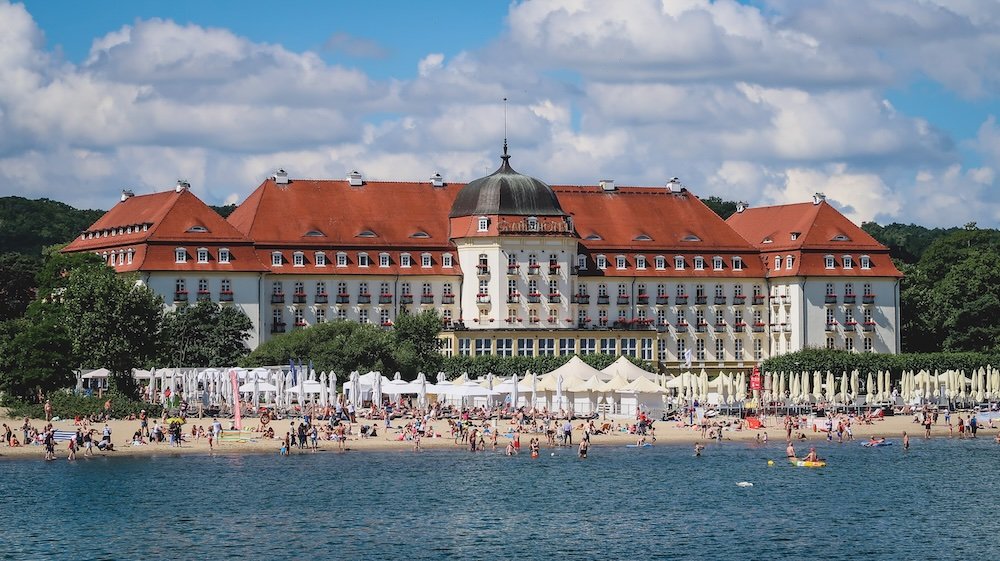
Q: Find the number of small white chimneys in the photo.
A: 9